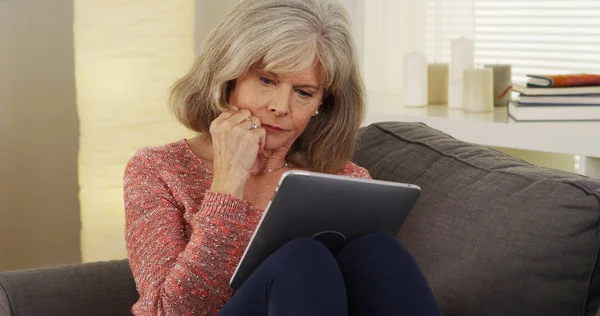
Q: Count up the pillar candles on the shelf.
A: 5